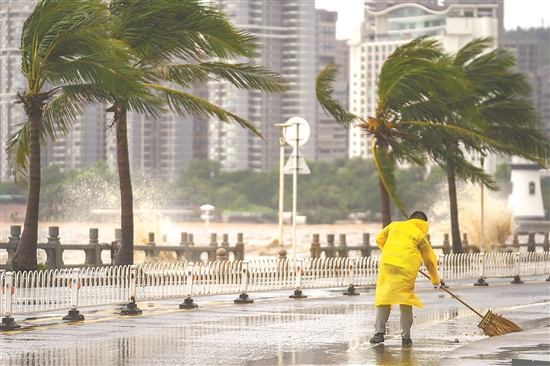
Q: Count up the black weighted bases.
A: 11